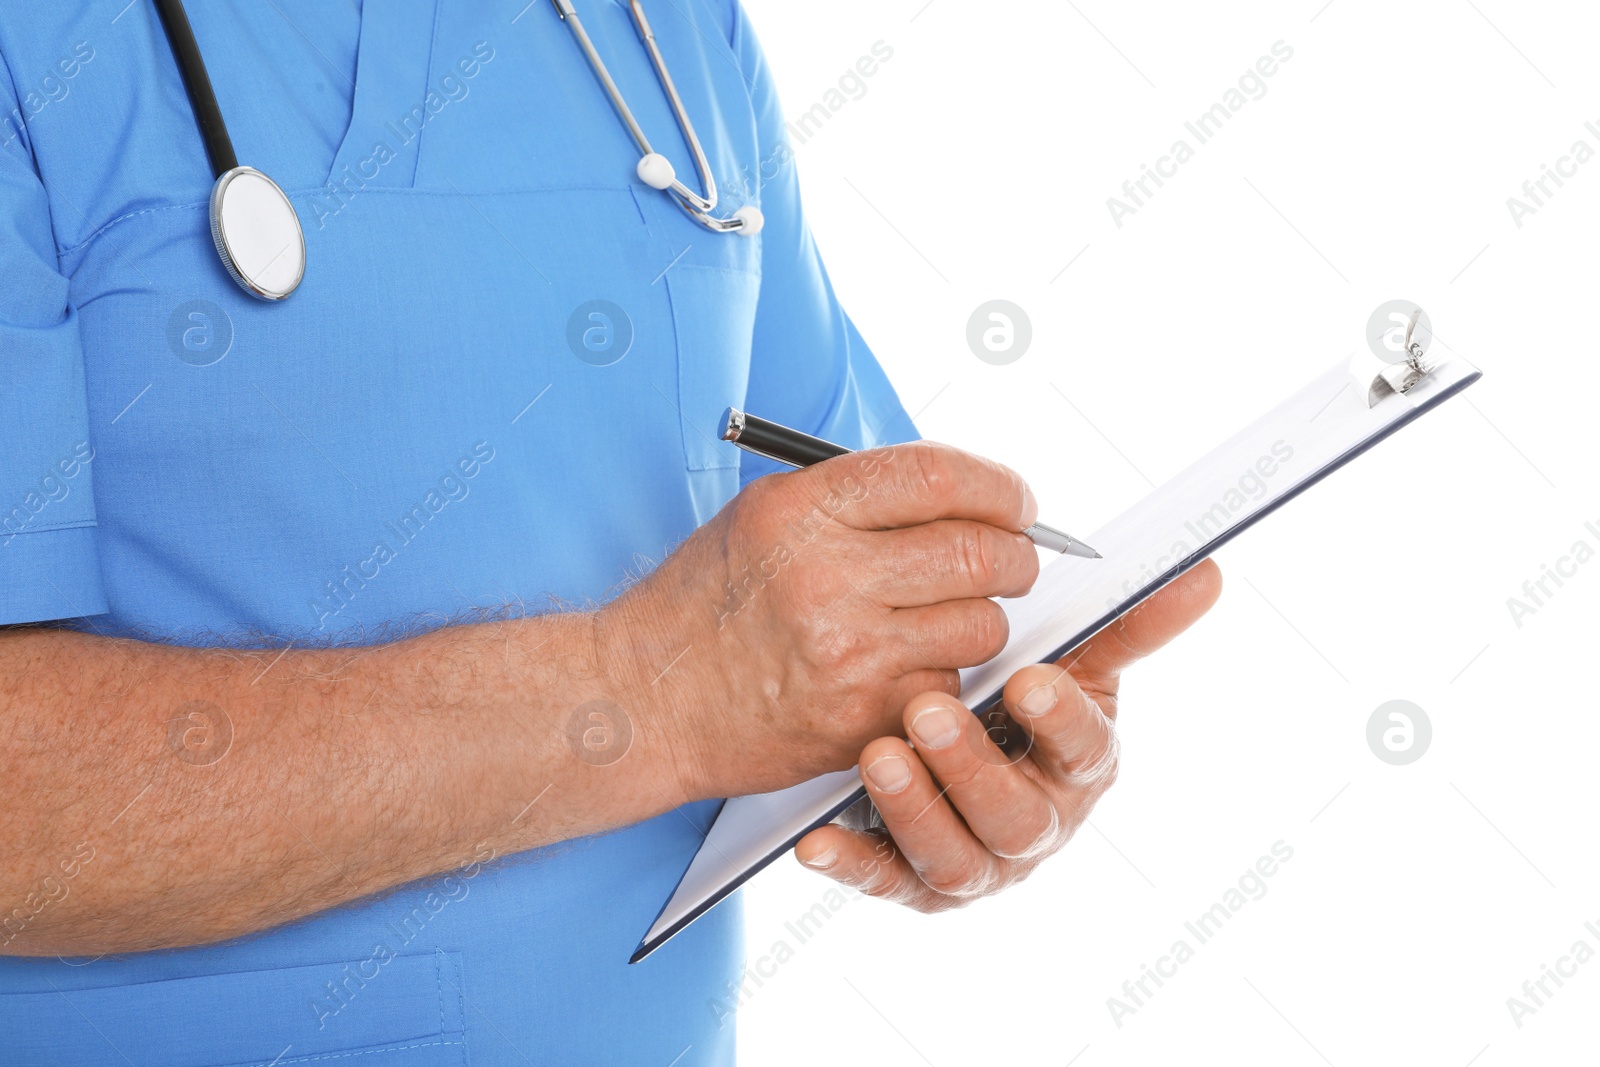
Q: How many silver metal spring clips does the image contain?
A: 1